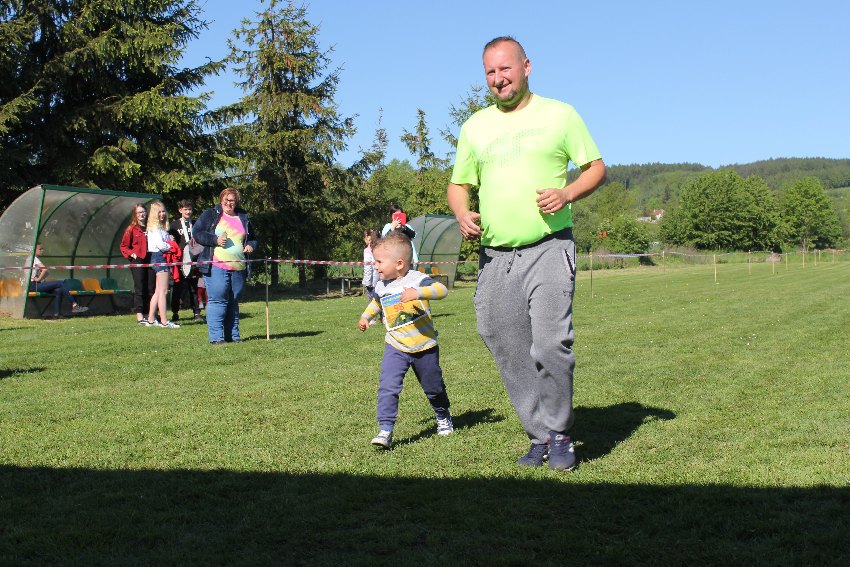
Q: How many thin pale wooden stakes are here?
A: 11